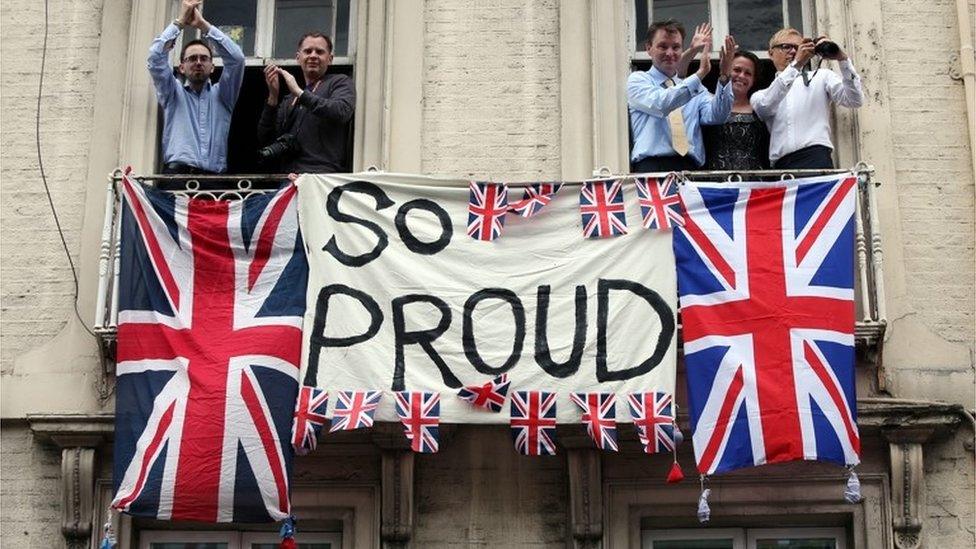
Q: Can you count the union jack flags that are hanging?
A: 13